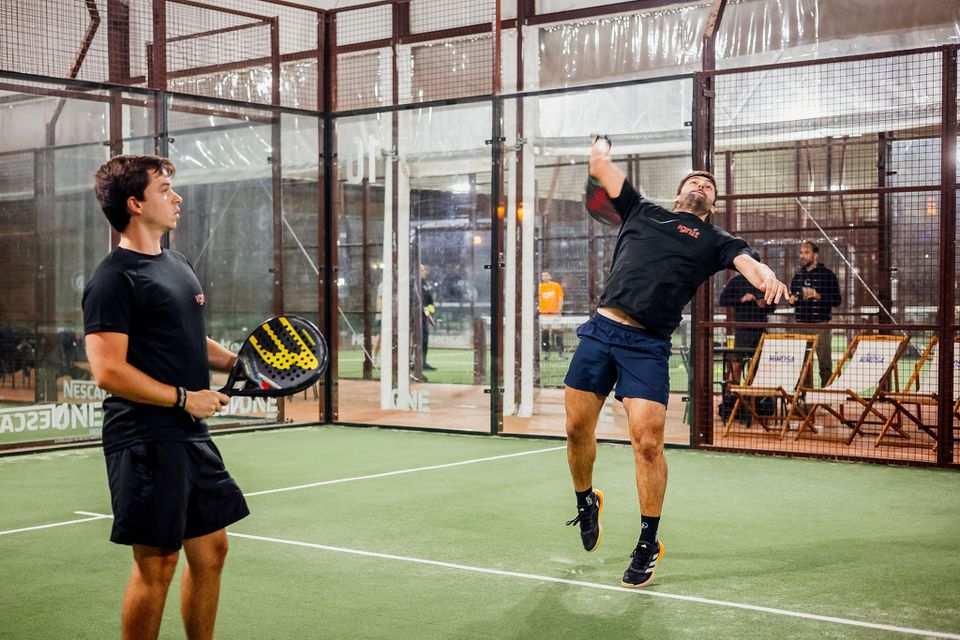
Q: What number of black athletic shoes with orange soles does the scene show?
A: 2